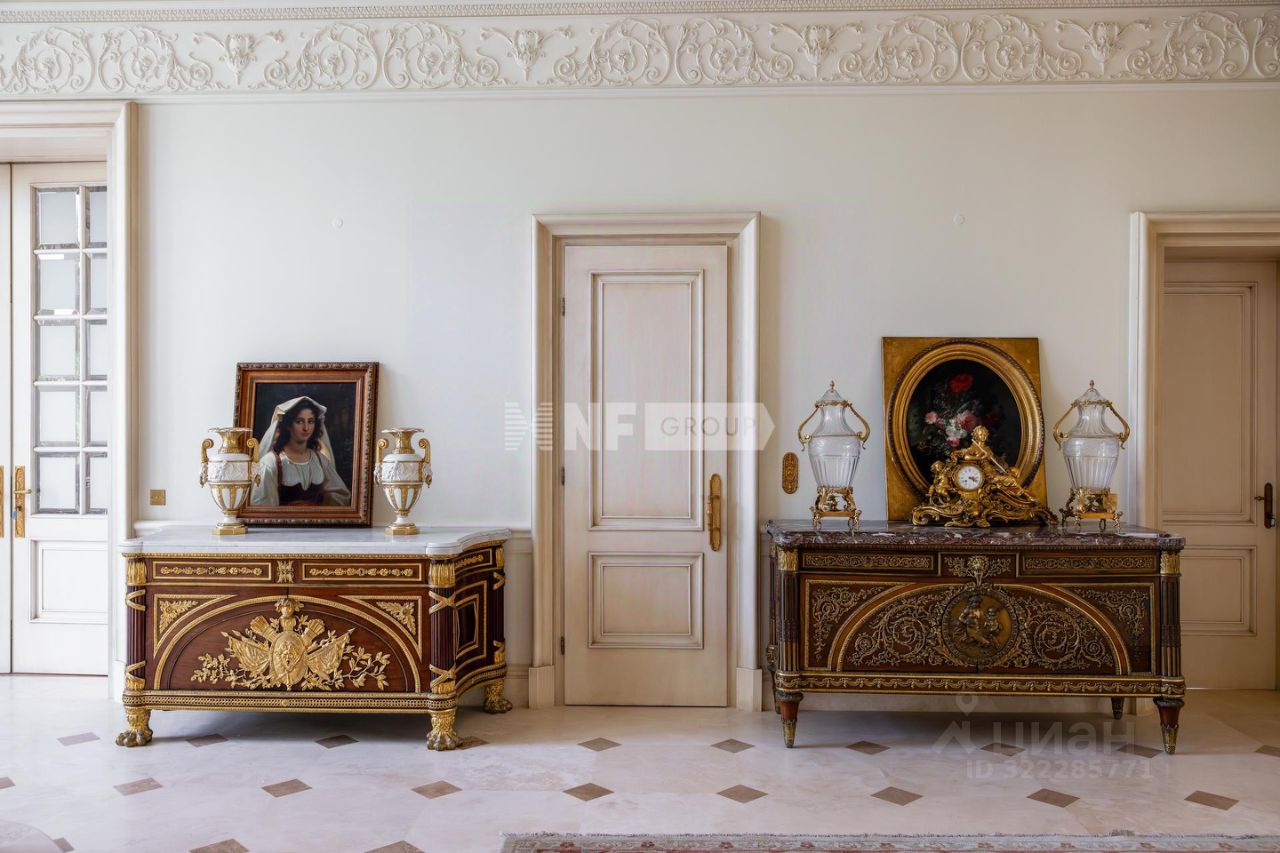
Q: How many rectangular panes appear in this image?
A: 10